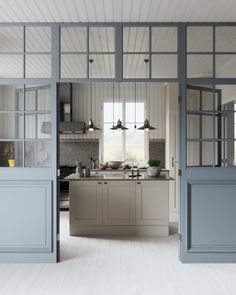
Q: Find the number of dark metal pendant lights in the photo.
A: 3